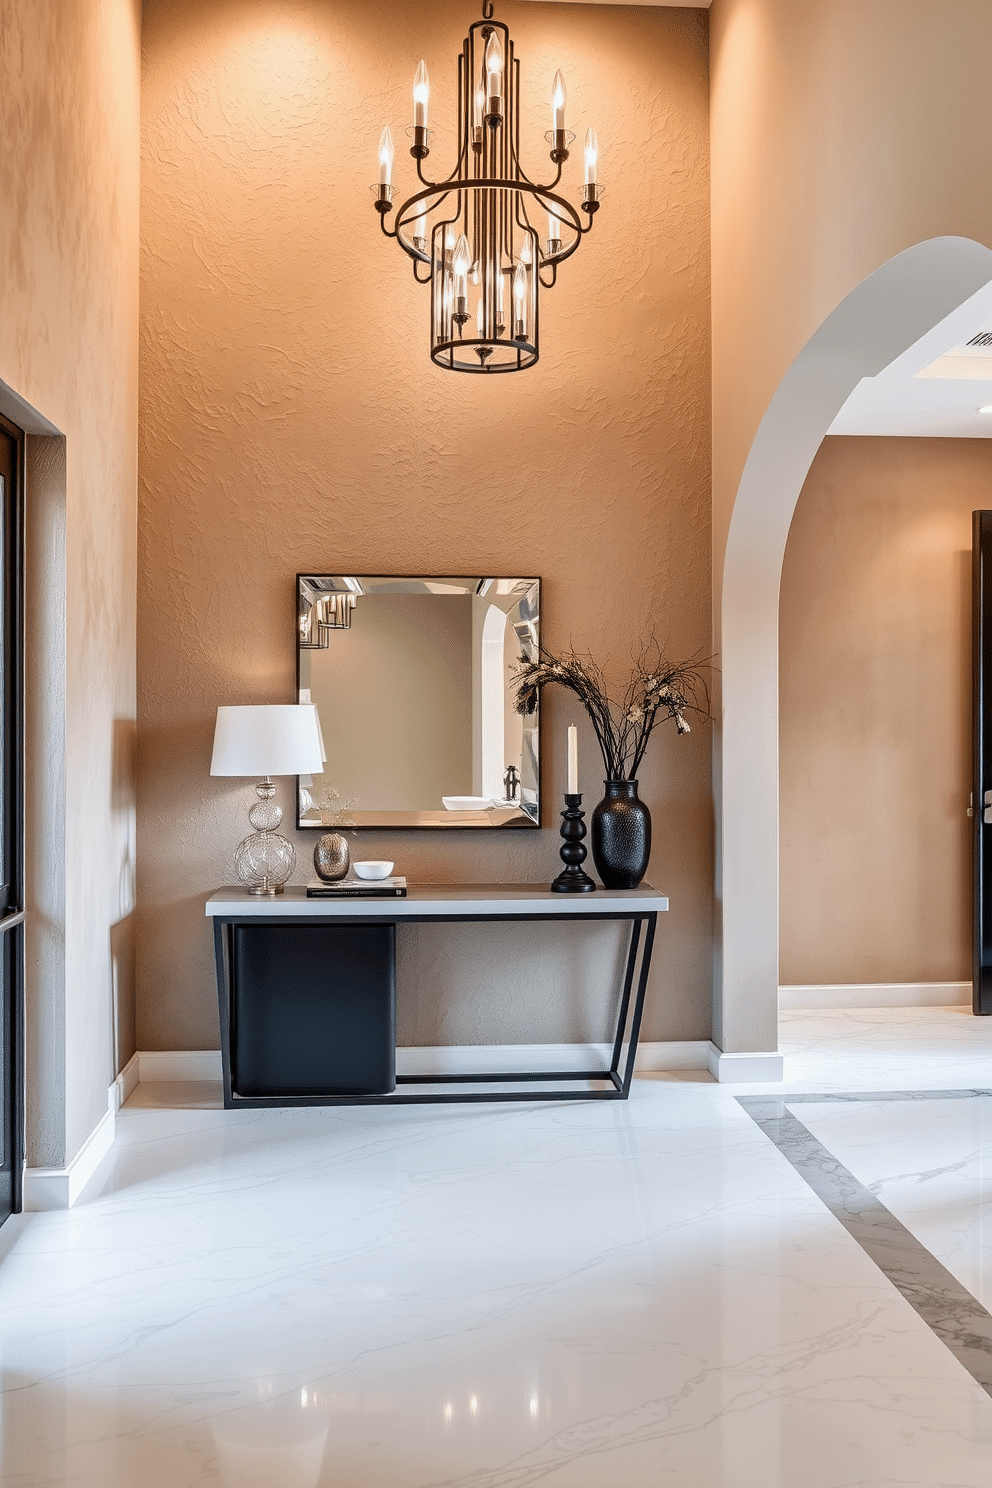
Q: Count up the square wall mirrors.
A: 1